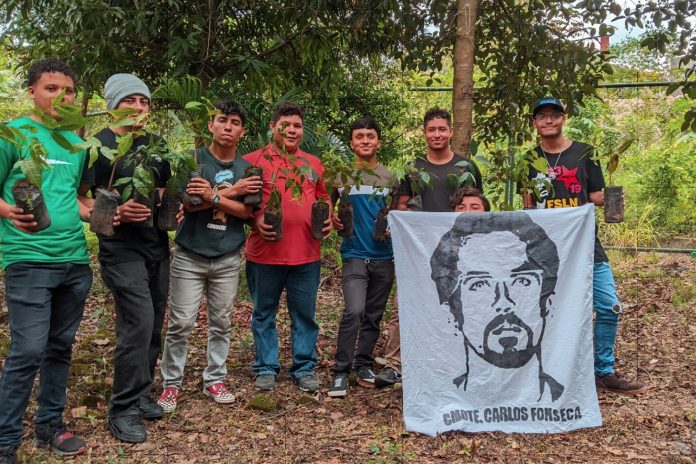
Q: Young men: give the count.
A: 8